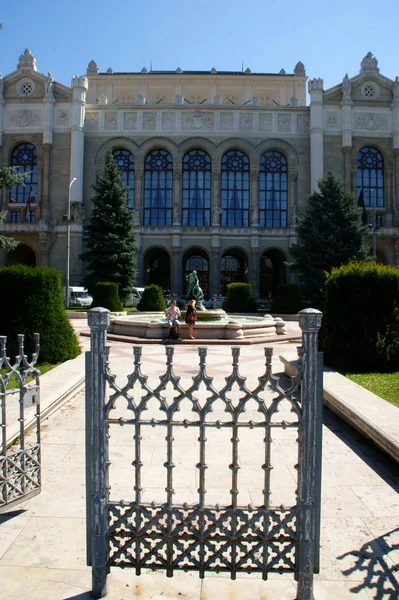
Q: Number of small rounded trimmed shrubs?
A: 4